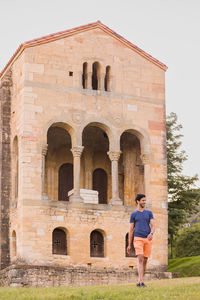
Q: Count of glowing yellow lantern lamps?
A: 0